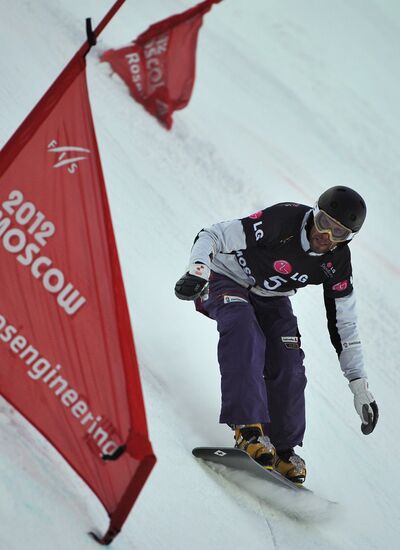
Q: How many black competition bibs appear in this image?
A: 1